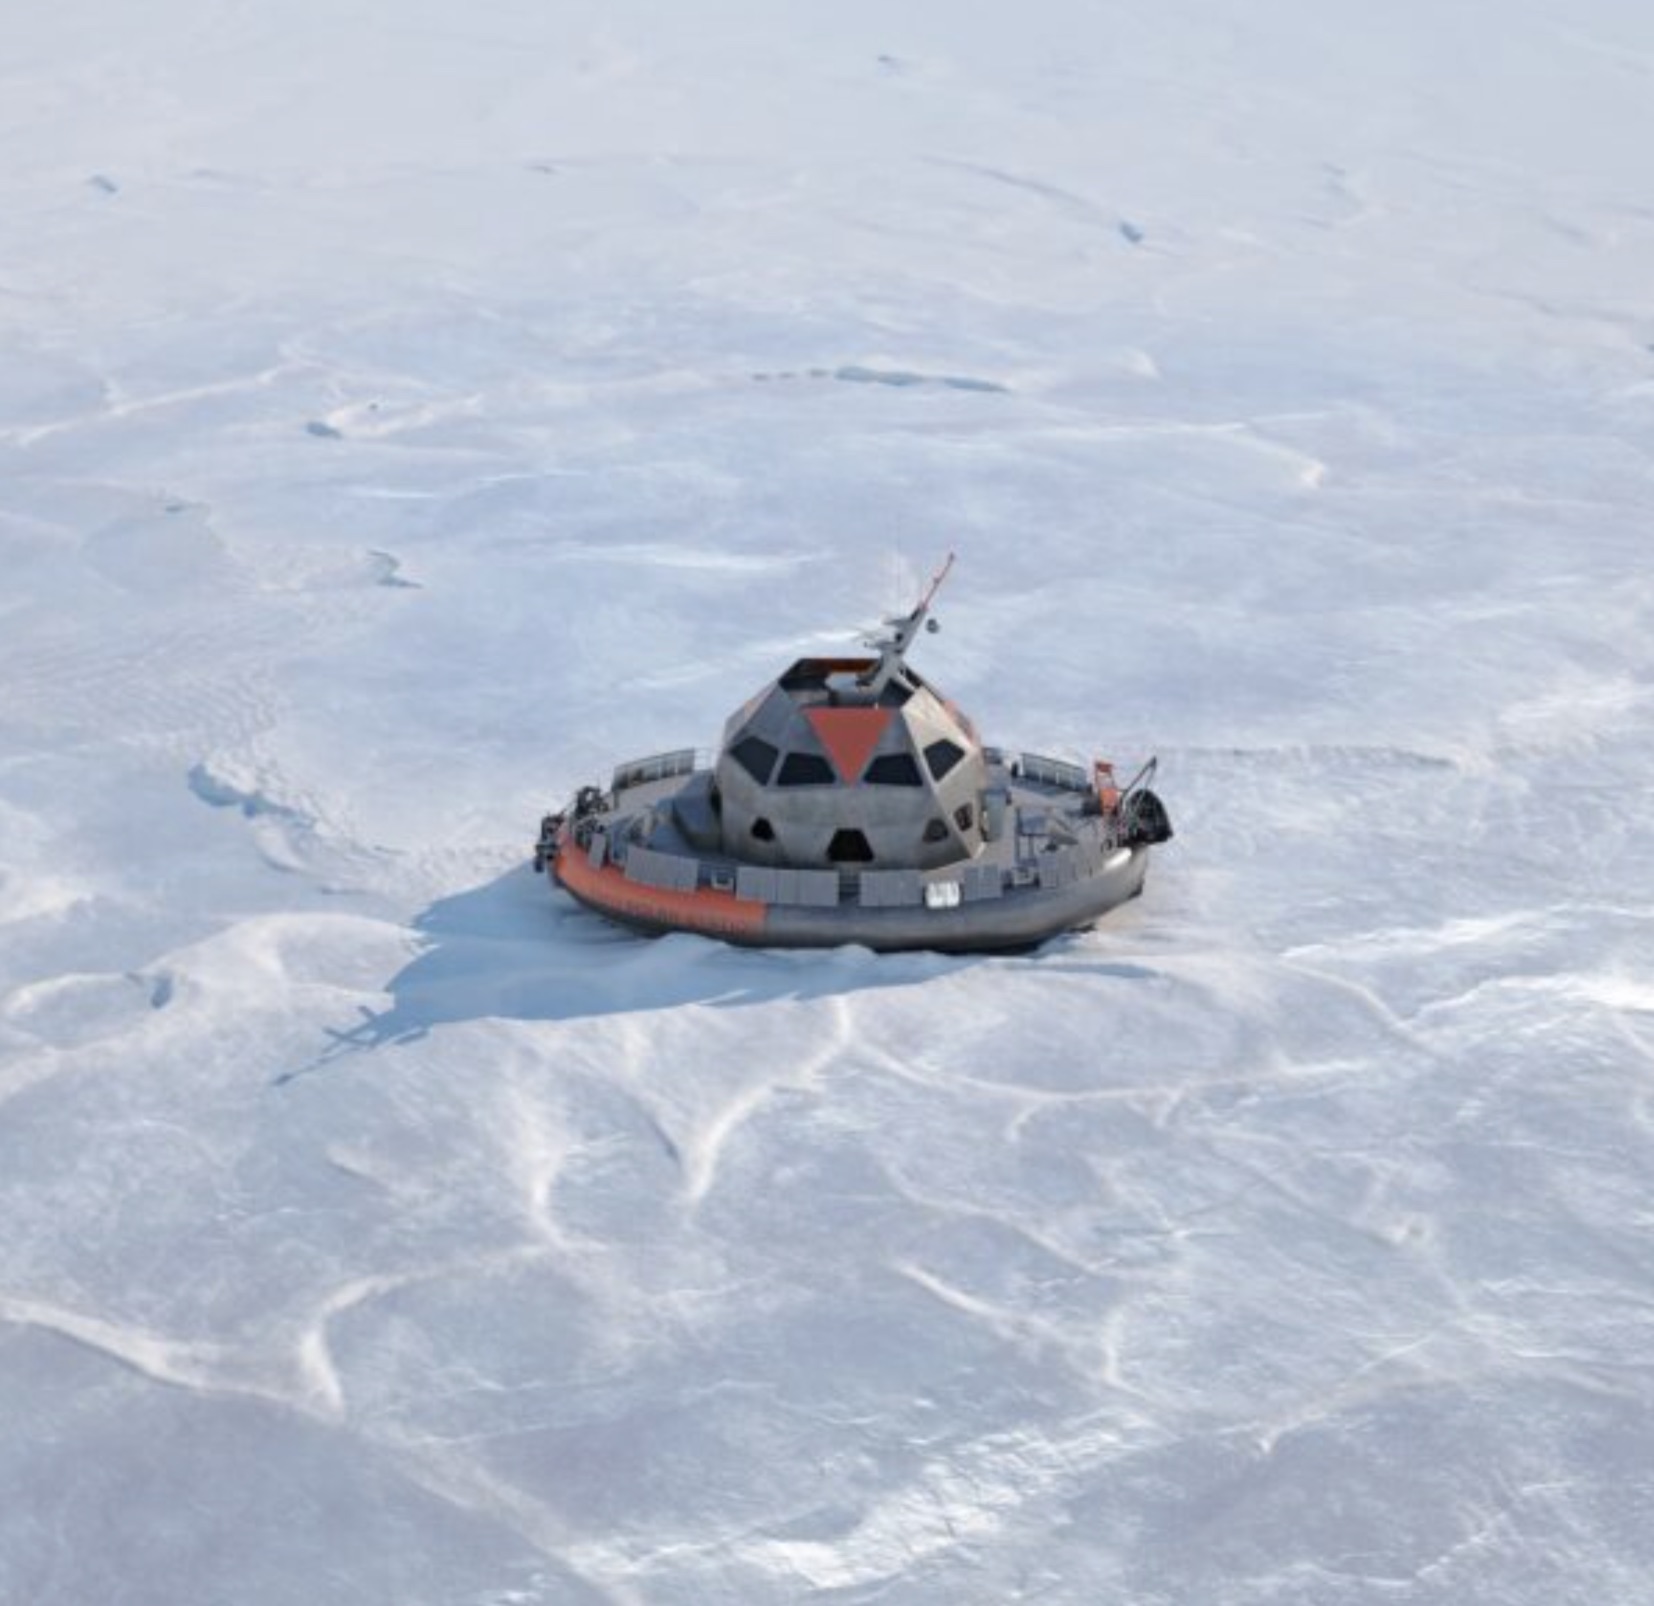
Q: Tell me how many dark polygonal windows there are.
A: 8